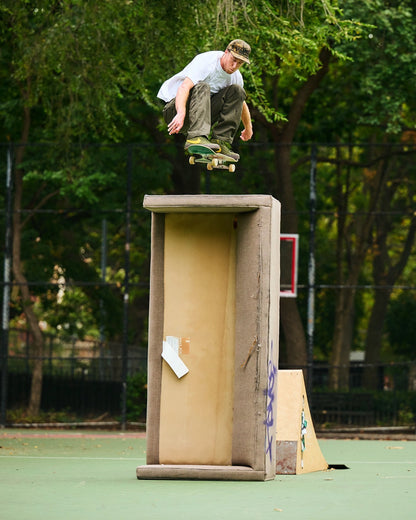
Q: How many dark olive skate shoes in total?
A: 2